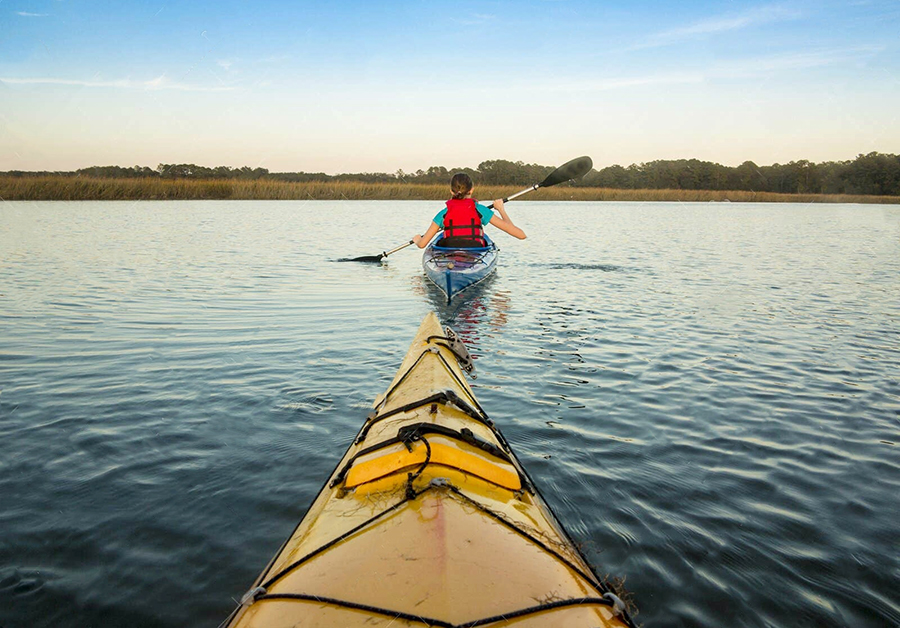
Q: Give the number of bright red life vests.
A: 1